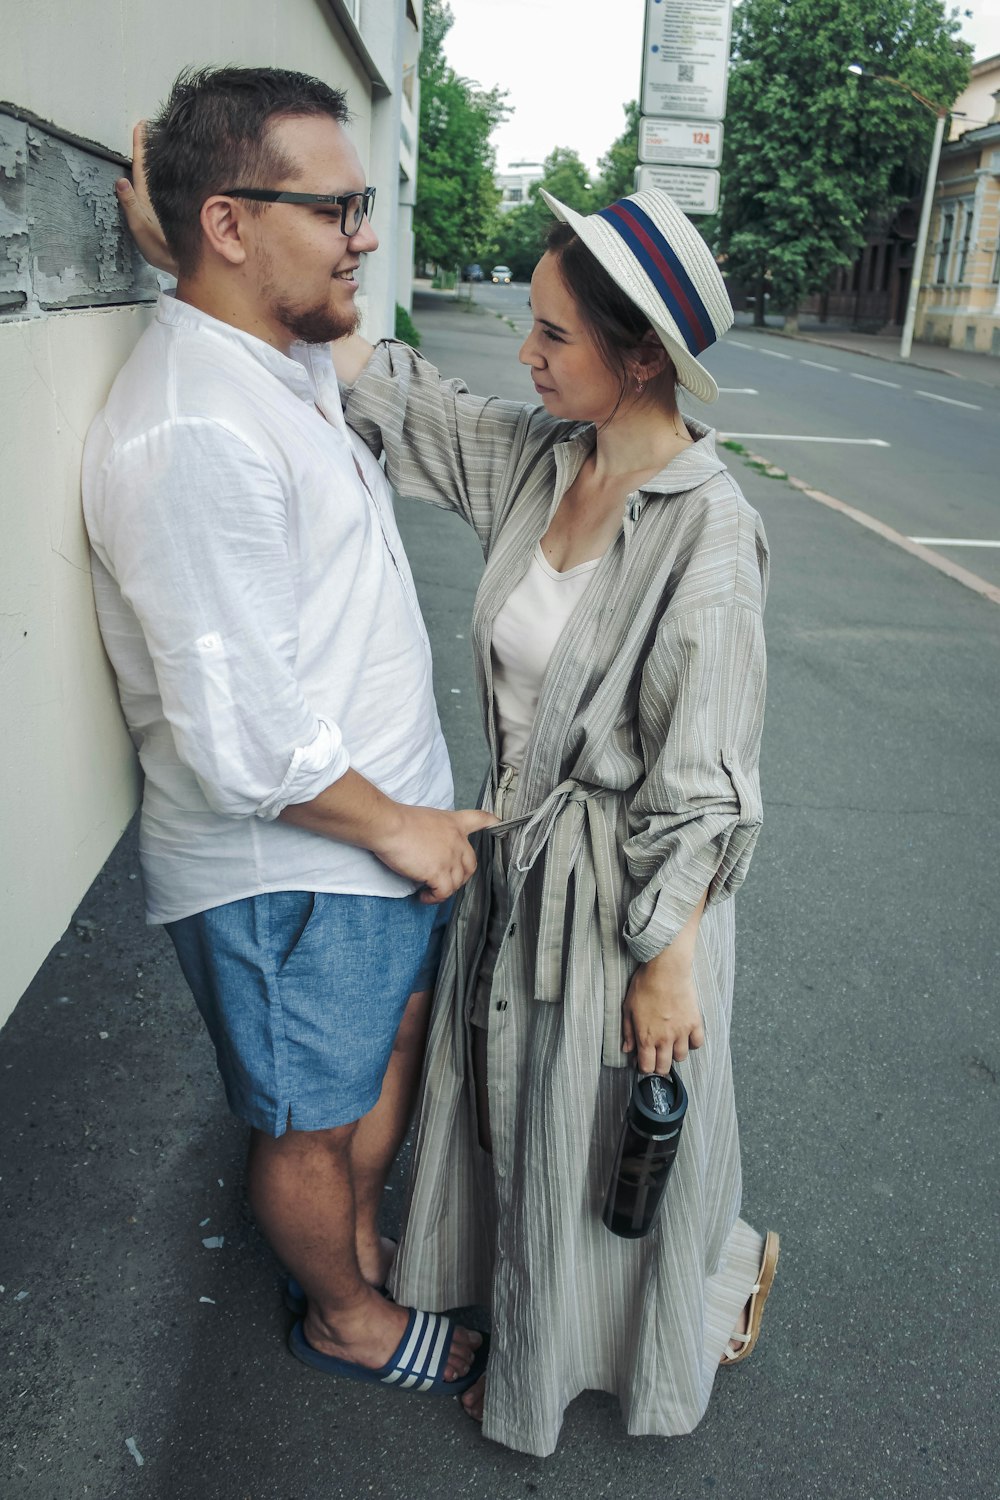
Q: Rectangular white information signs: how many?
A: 3